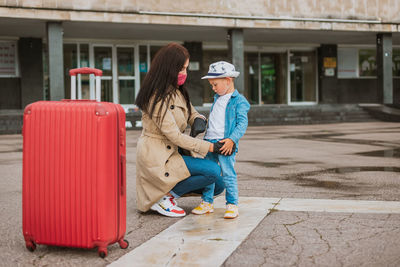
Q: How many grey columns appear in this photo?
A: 3